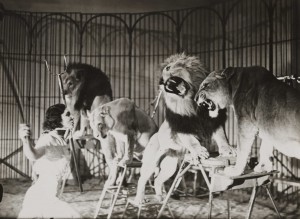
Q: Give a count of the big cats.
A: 4